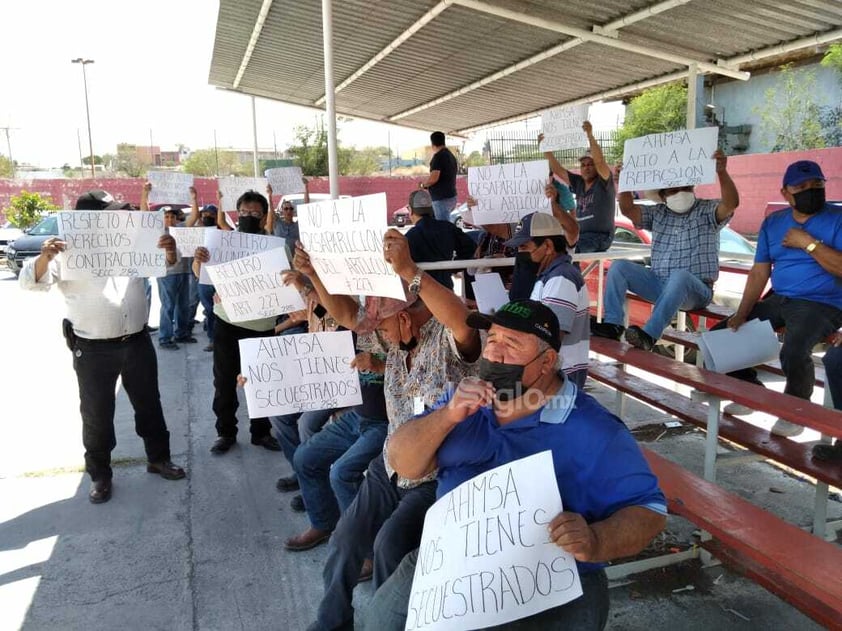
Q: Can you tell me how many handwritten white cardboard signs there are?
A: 13